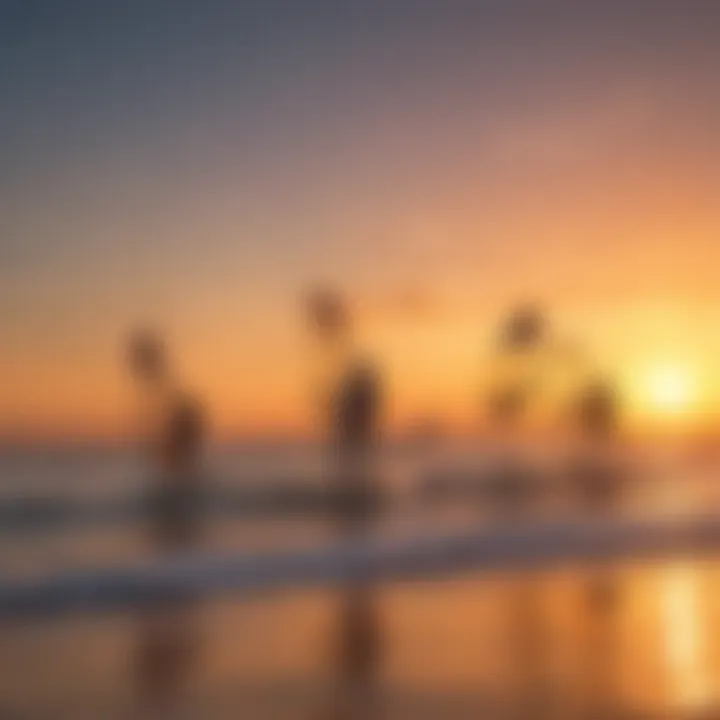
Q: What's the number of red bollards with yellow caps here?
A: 0